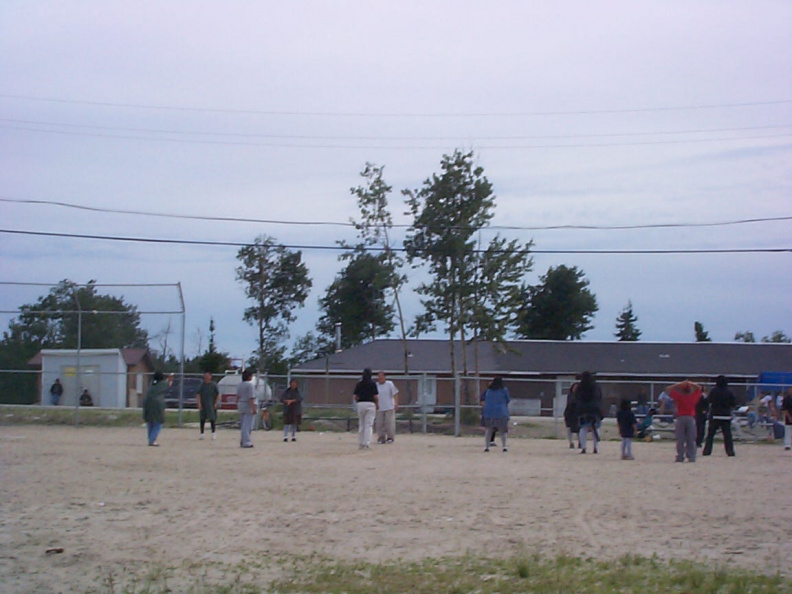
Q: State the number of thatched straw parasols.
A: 0